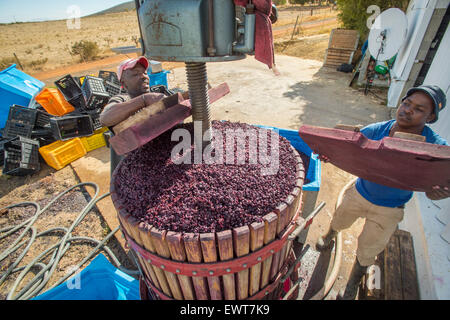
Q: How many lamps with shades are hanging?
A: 0